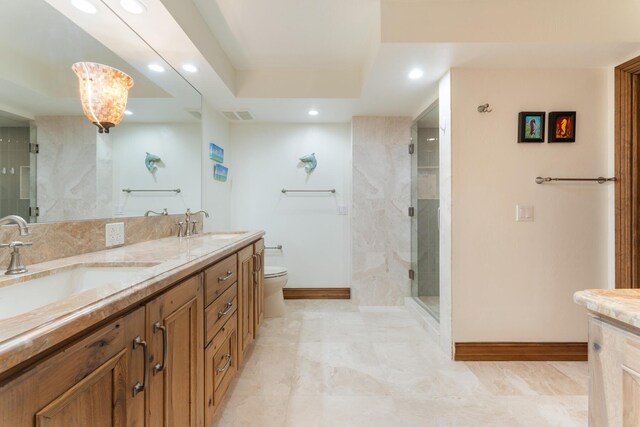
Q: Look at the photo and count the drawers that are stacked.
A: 3